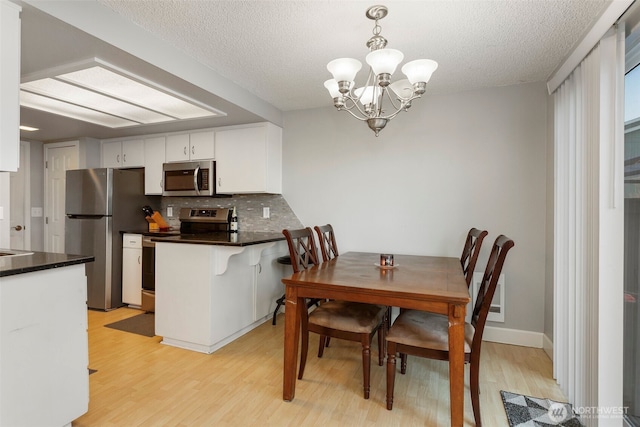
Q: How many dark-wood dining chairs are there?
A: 4